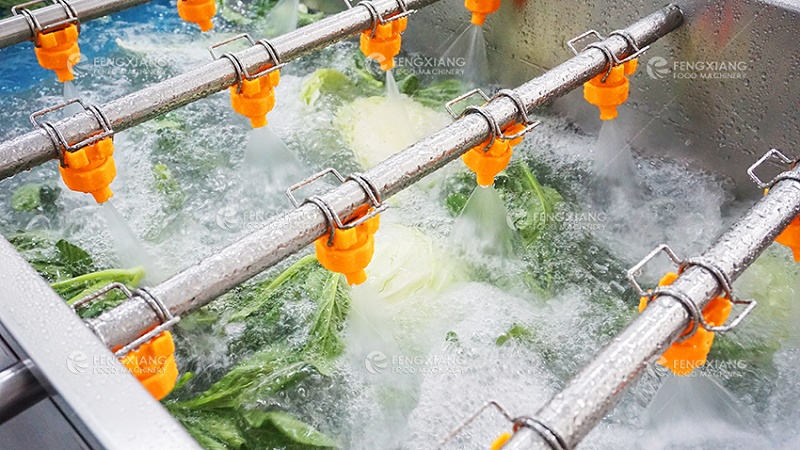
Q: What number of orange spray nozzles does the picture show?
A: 13